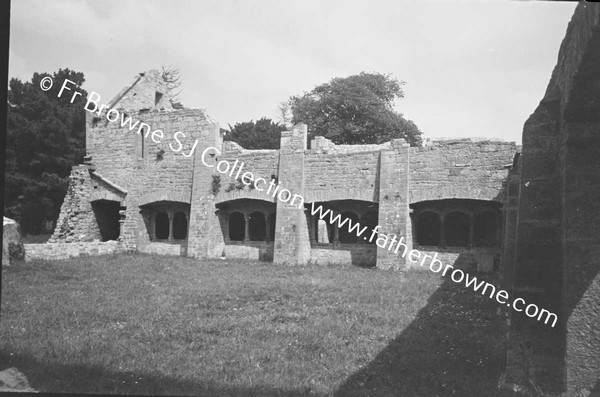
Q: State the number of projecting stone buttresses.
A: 3